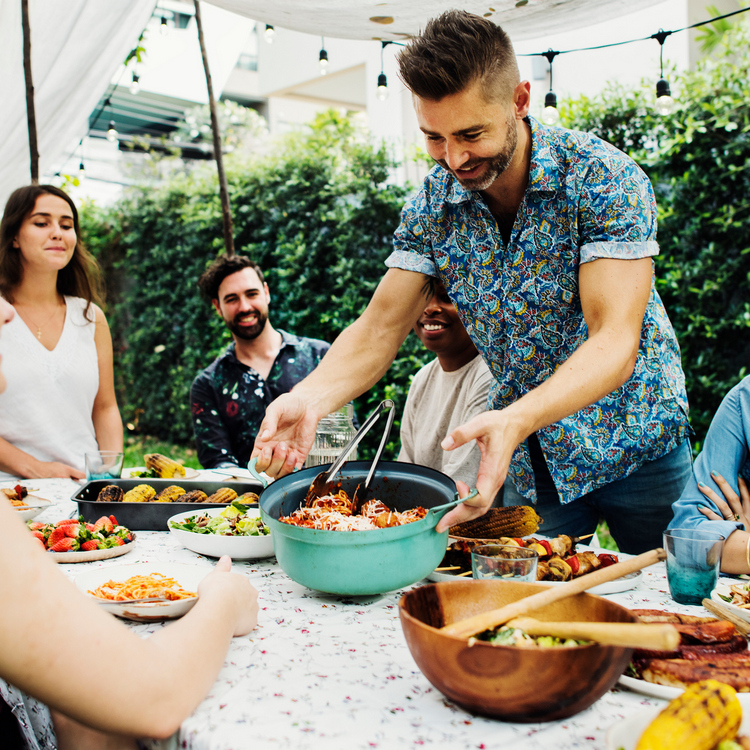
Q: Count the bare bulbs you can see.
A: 9